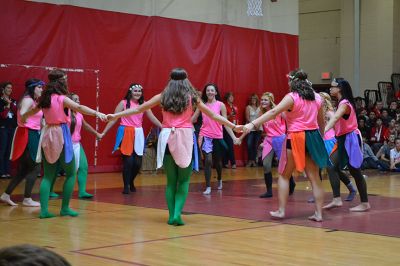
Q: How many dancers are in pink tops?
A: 10